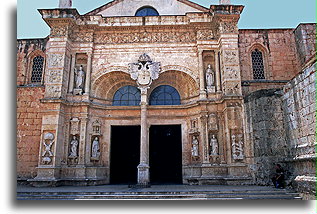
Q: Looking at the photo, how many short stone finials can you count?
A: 2